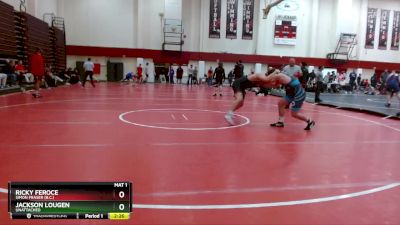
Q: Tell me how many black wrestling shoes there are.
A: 2